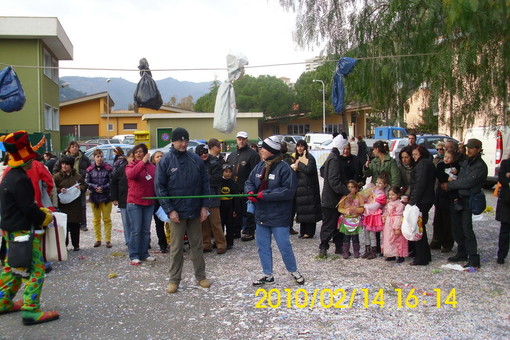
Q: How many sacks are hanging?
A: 4